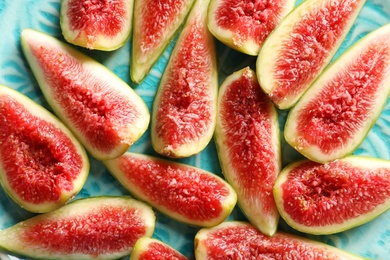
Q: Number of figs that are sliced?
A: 14